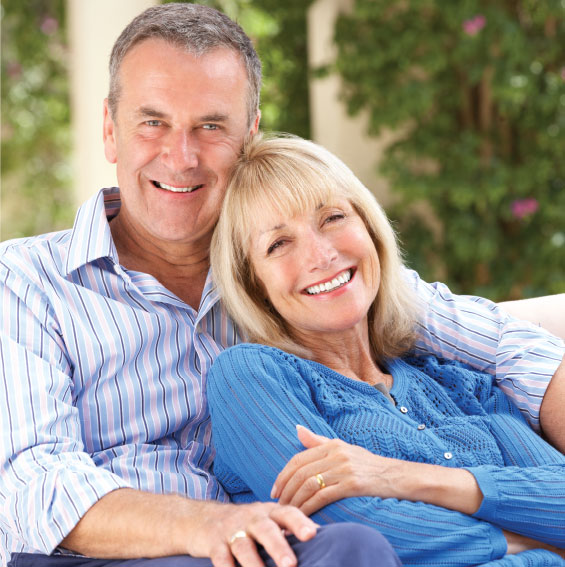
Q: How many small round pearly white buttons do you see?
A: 3